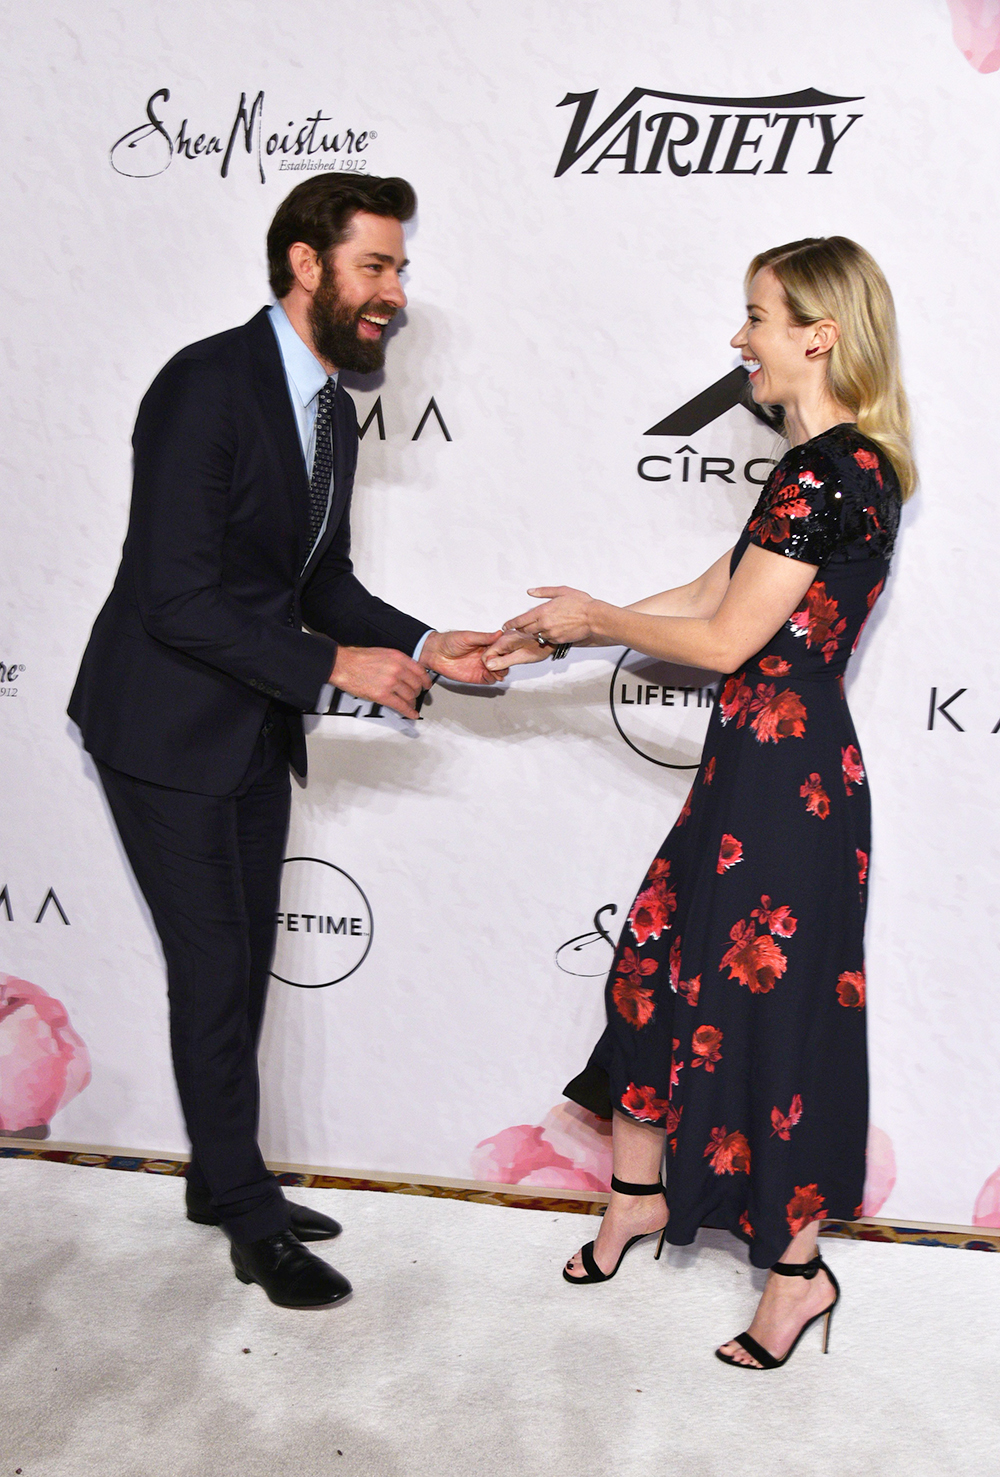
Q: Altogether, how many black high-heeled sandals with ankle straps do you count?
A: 2